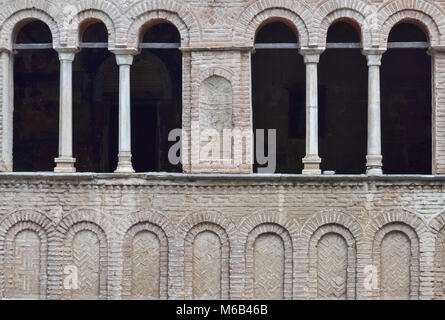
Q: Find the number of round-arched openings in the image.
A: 6